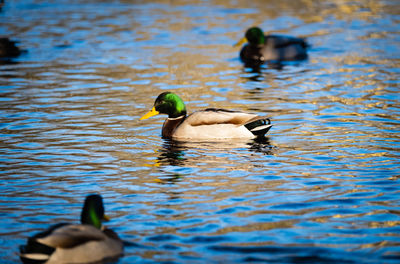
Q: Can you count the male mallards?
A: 3